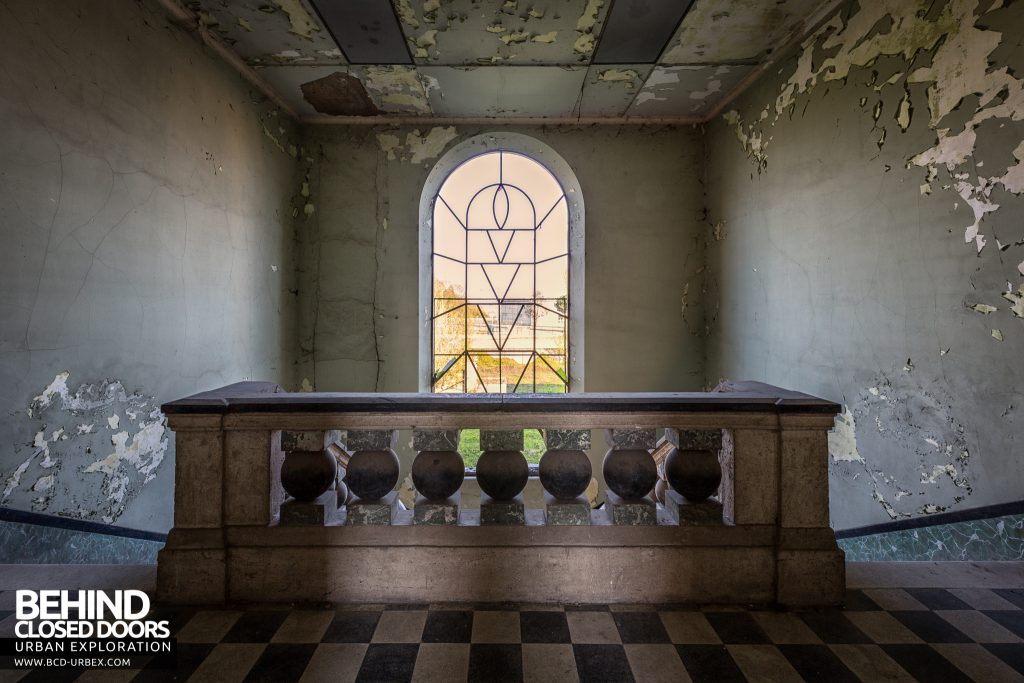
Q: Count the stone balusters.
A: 7